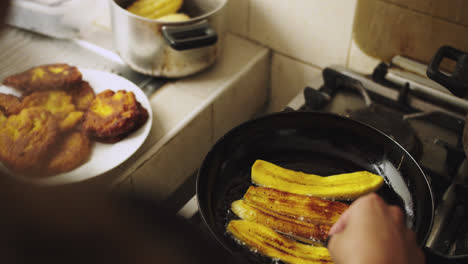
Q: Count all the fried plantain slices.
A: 4